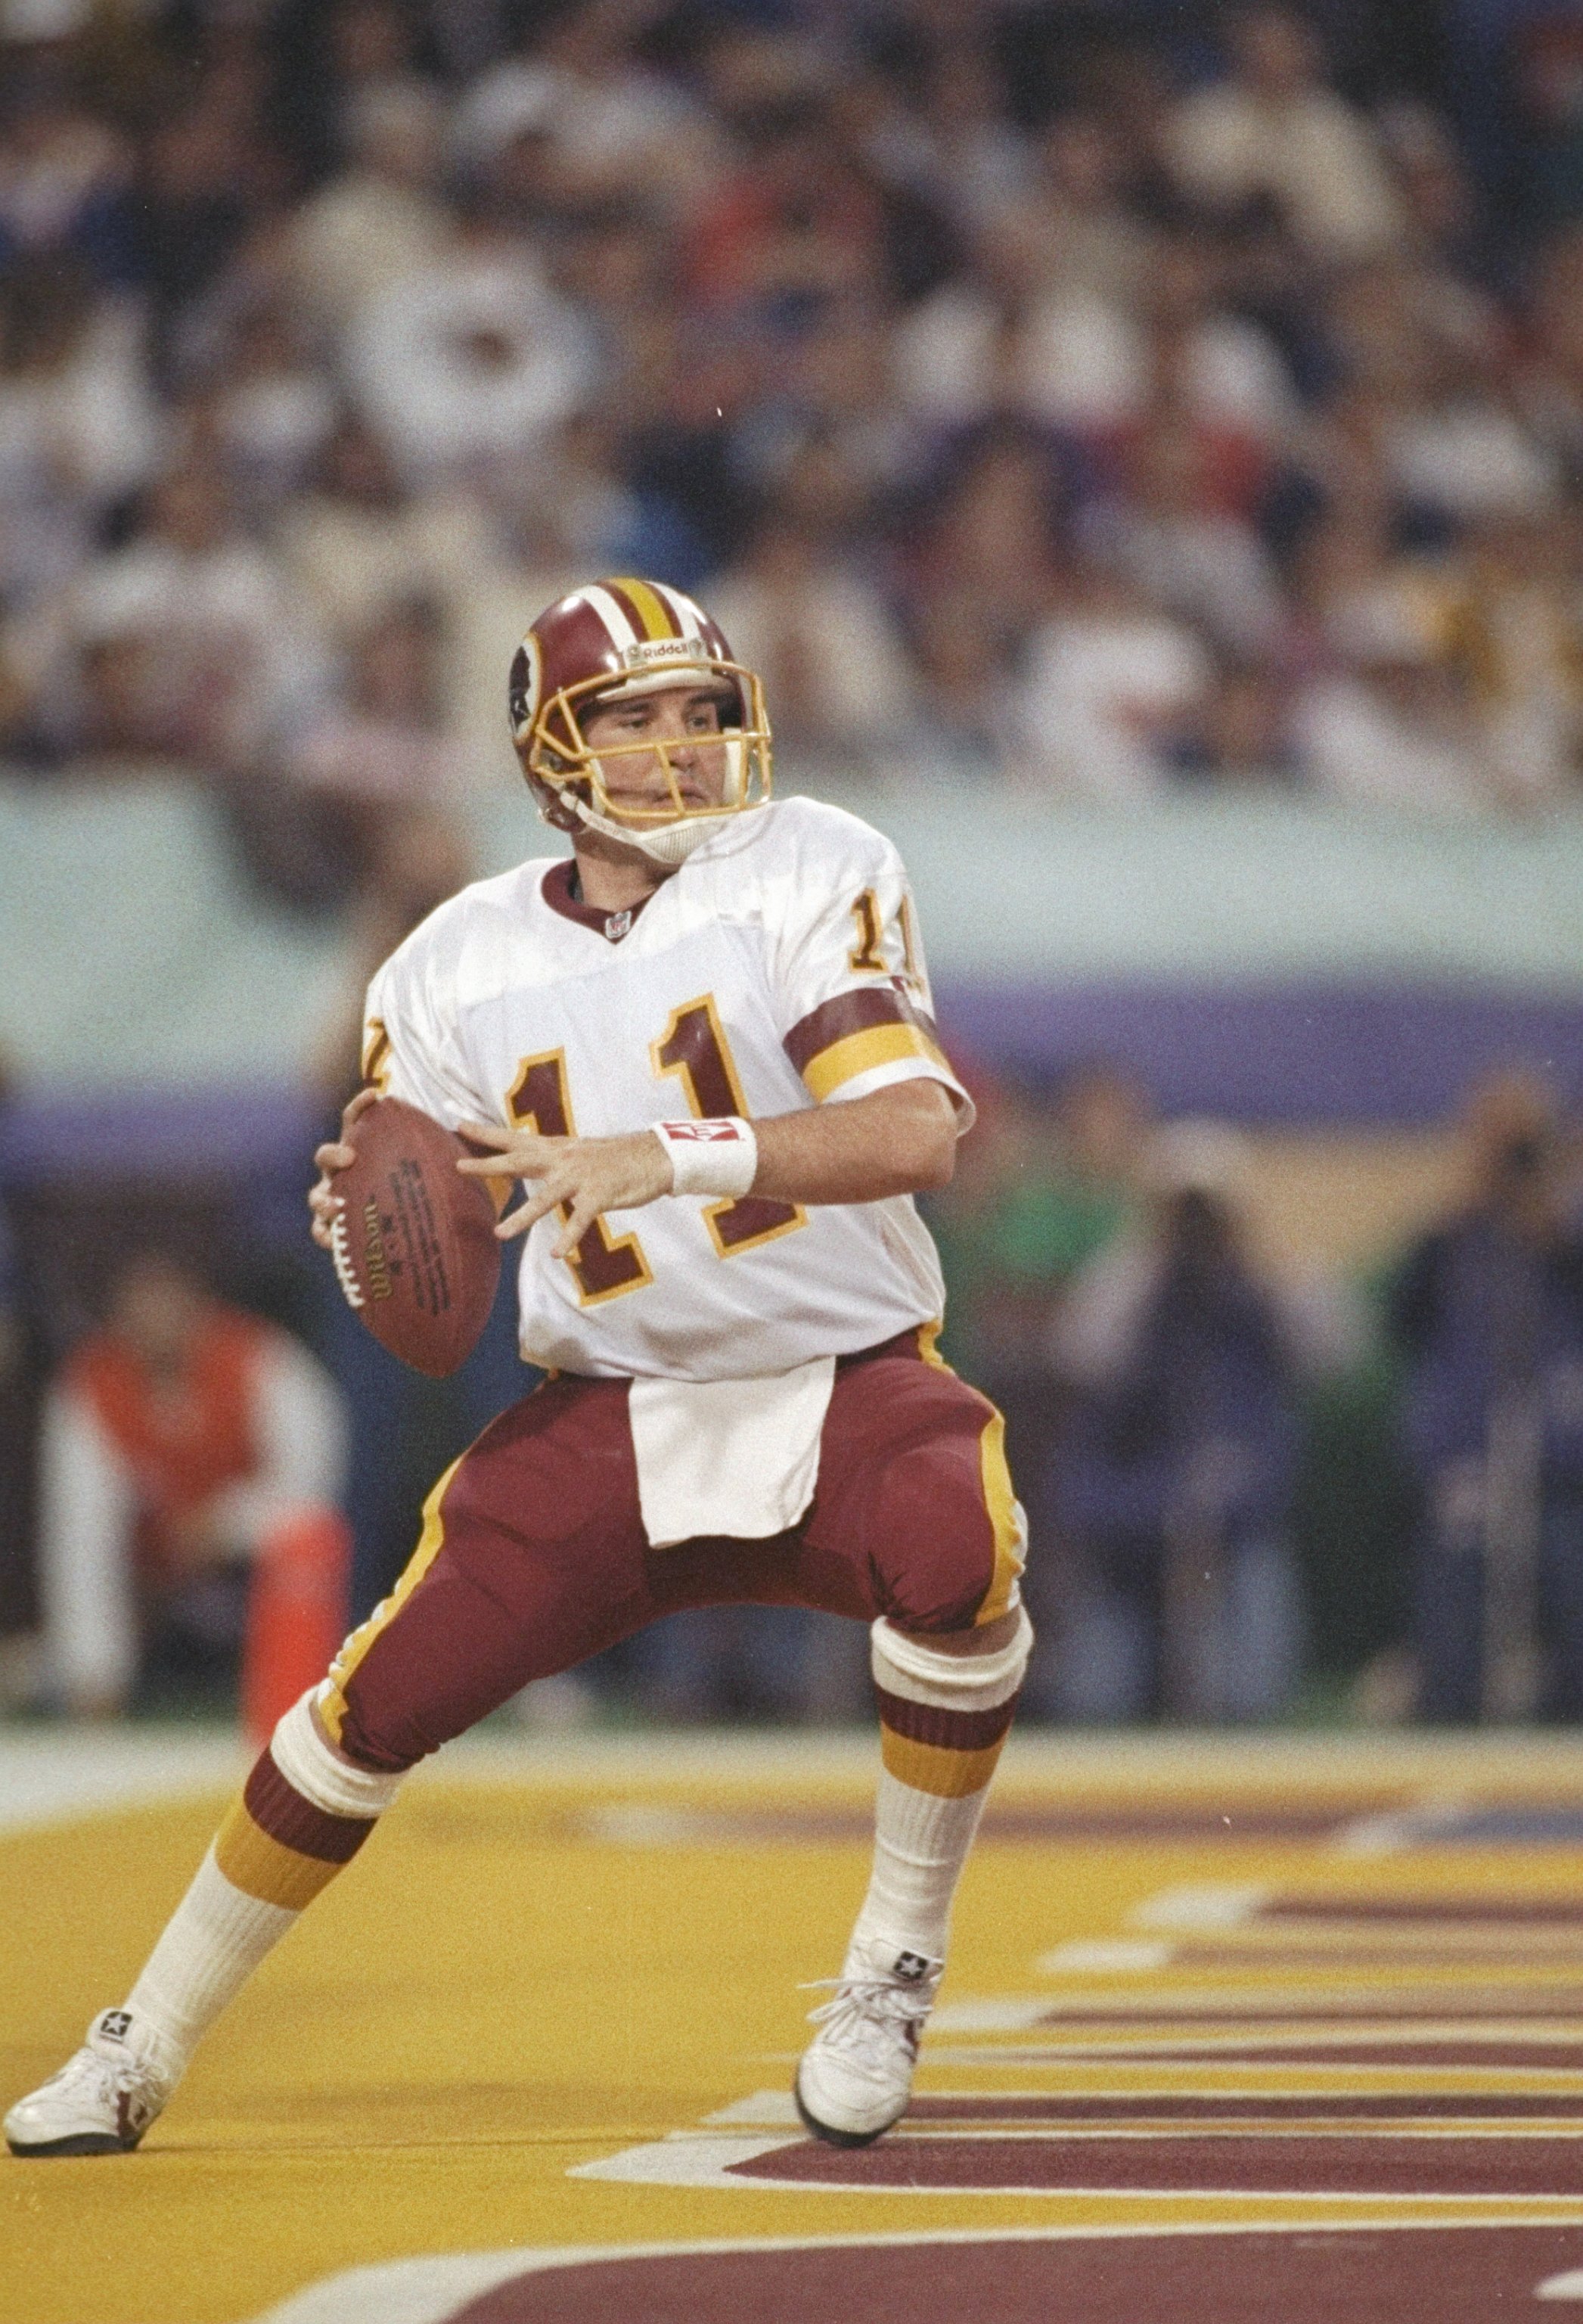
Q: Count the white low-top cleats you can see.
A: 2